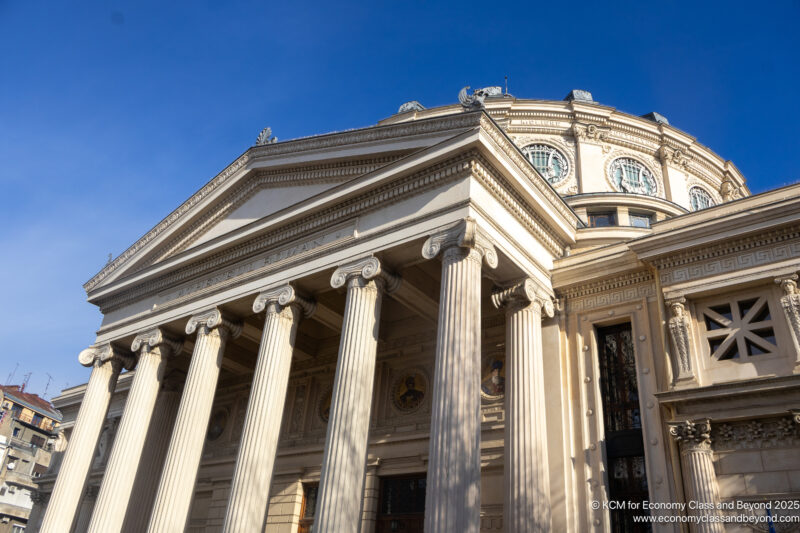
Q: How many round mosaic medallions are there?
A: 4